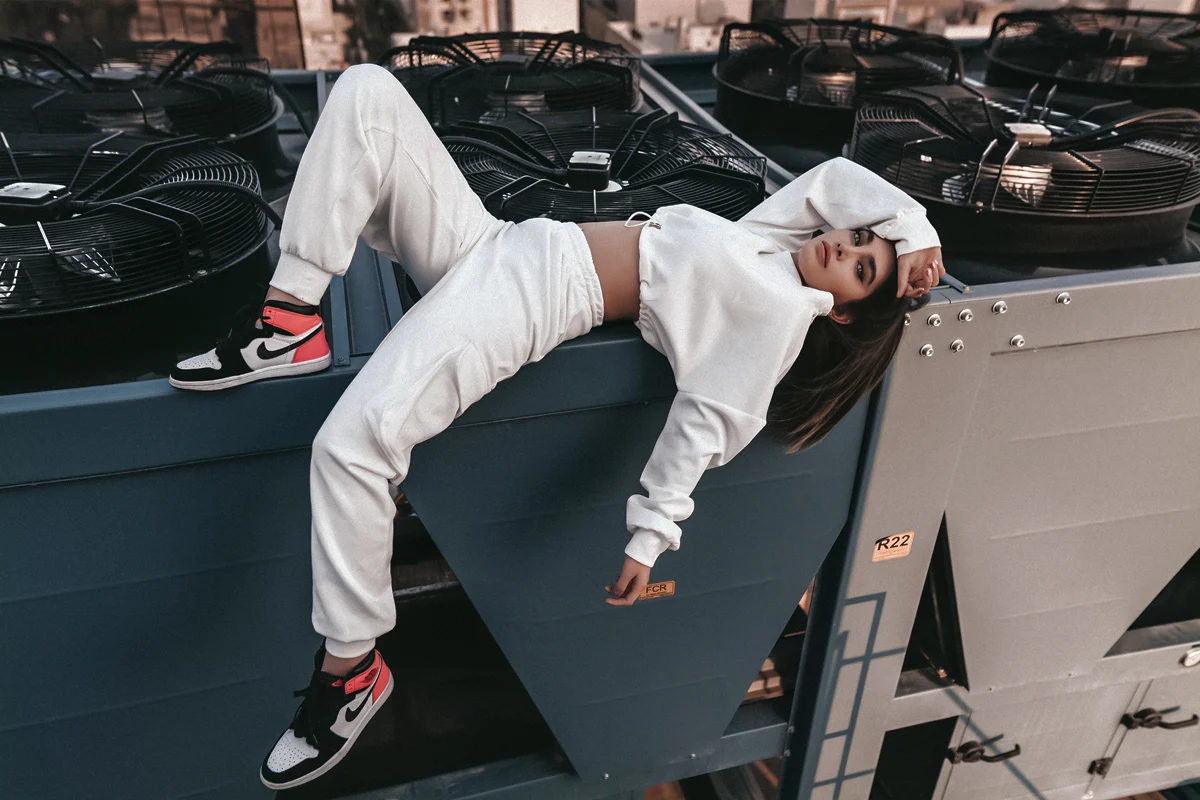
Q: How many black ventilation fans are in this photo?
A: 7